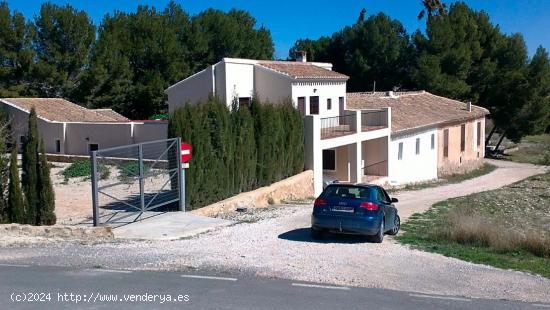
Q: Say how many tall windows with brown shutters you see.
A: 3